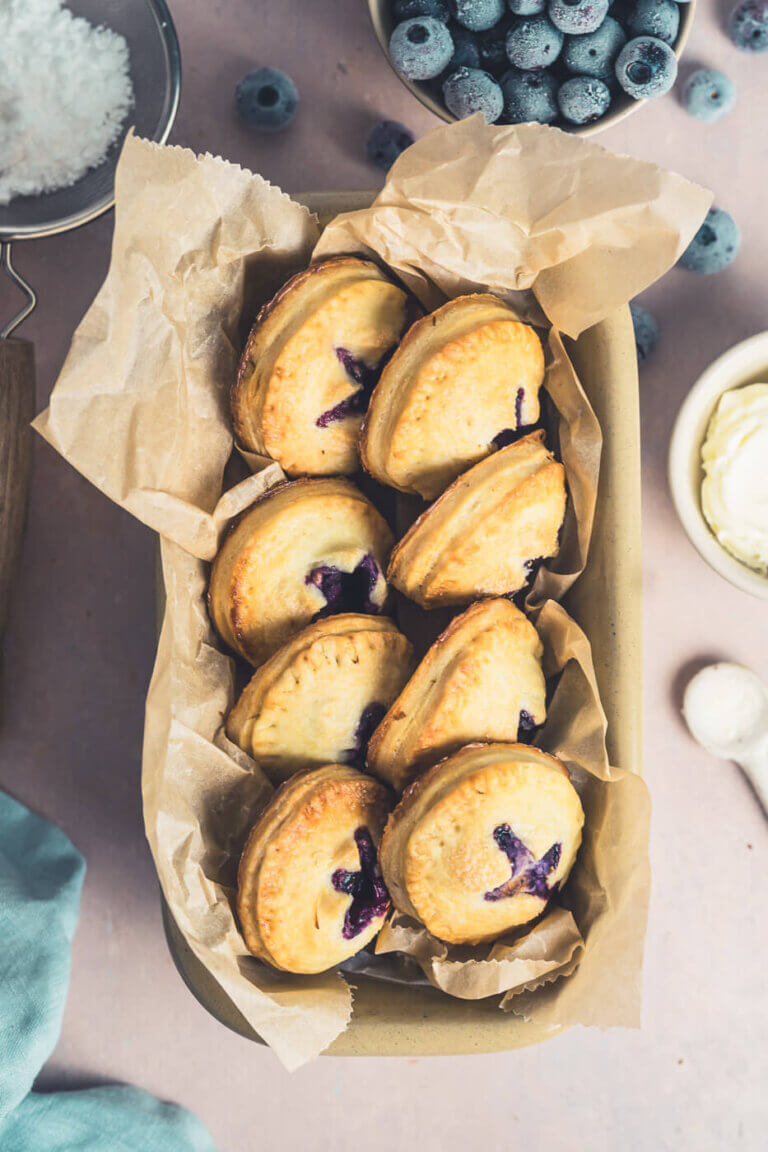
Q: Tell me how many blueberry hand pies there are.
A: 8